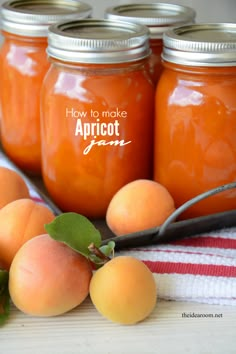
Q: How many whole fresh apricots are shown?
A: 5